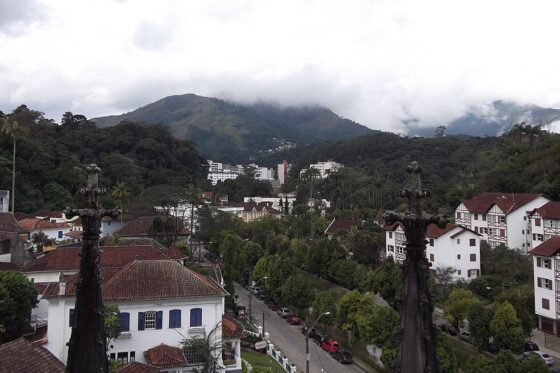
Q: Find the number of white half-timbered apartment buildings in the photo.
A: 4